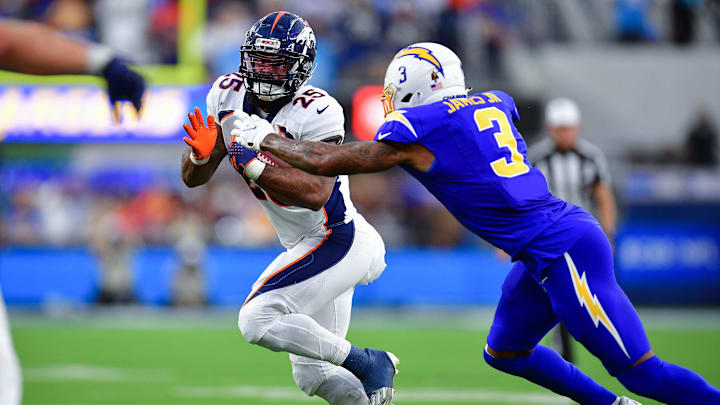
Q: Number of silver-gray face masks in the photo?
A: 0